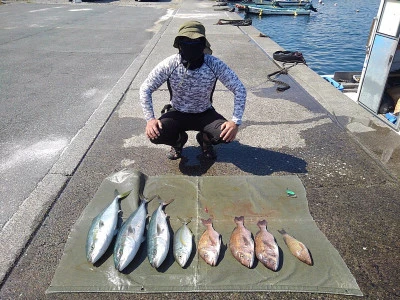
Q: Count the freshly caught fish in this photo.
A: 8